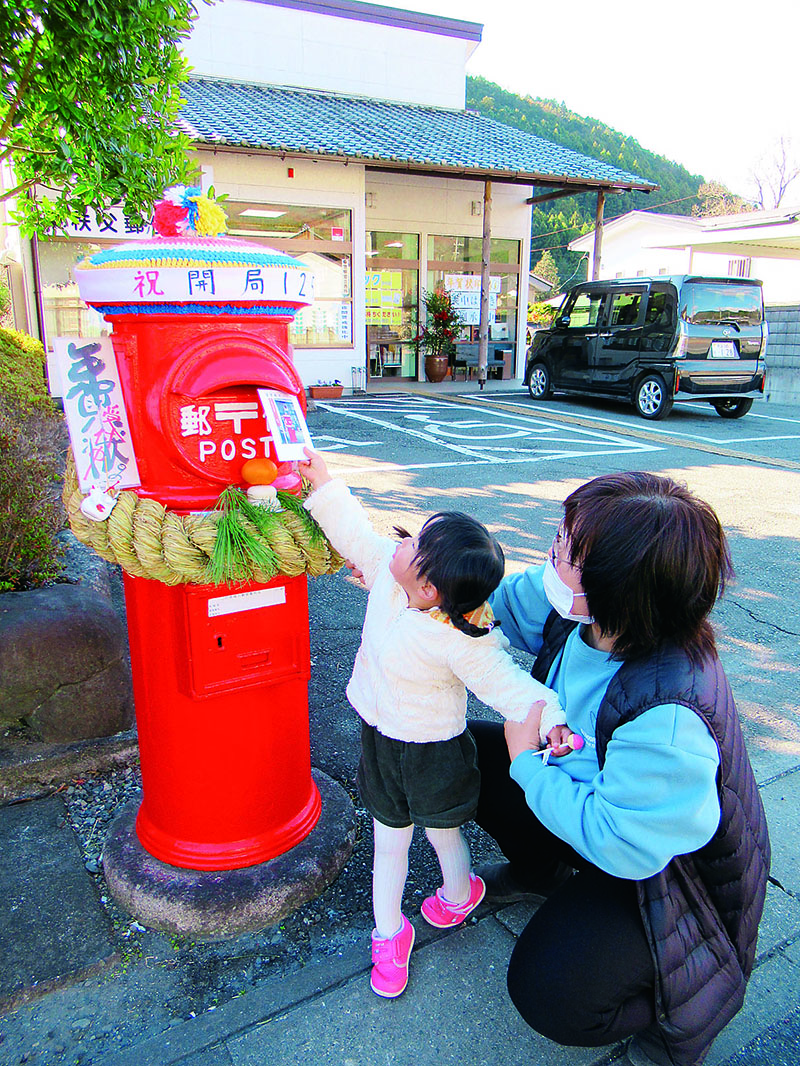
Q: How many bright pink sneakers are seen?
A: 2